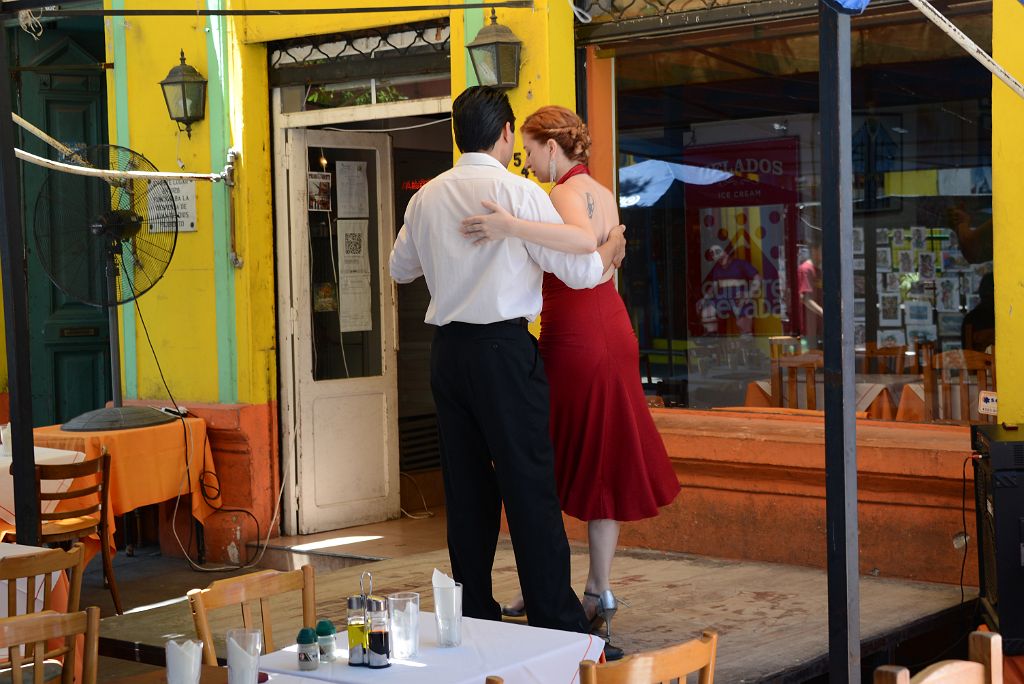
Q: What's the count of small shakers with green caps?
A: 2